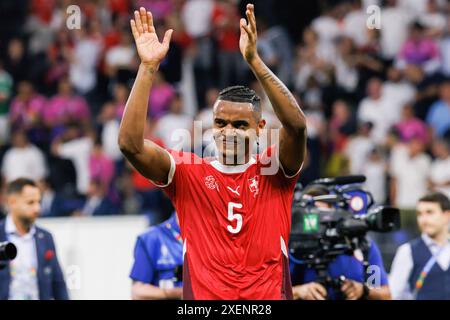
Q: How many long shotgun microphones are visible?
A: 1